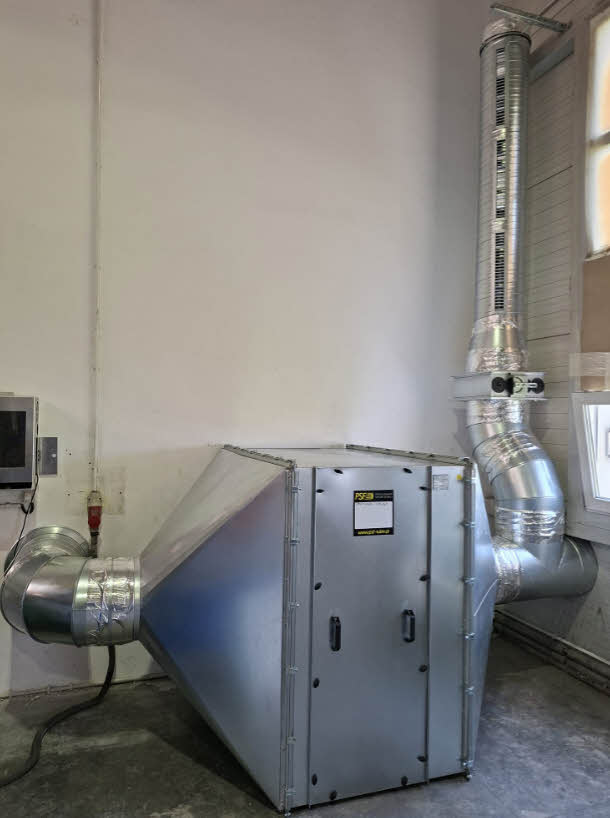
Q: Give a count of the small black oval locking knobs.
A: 12